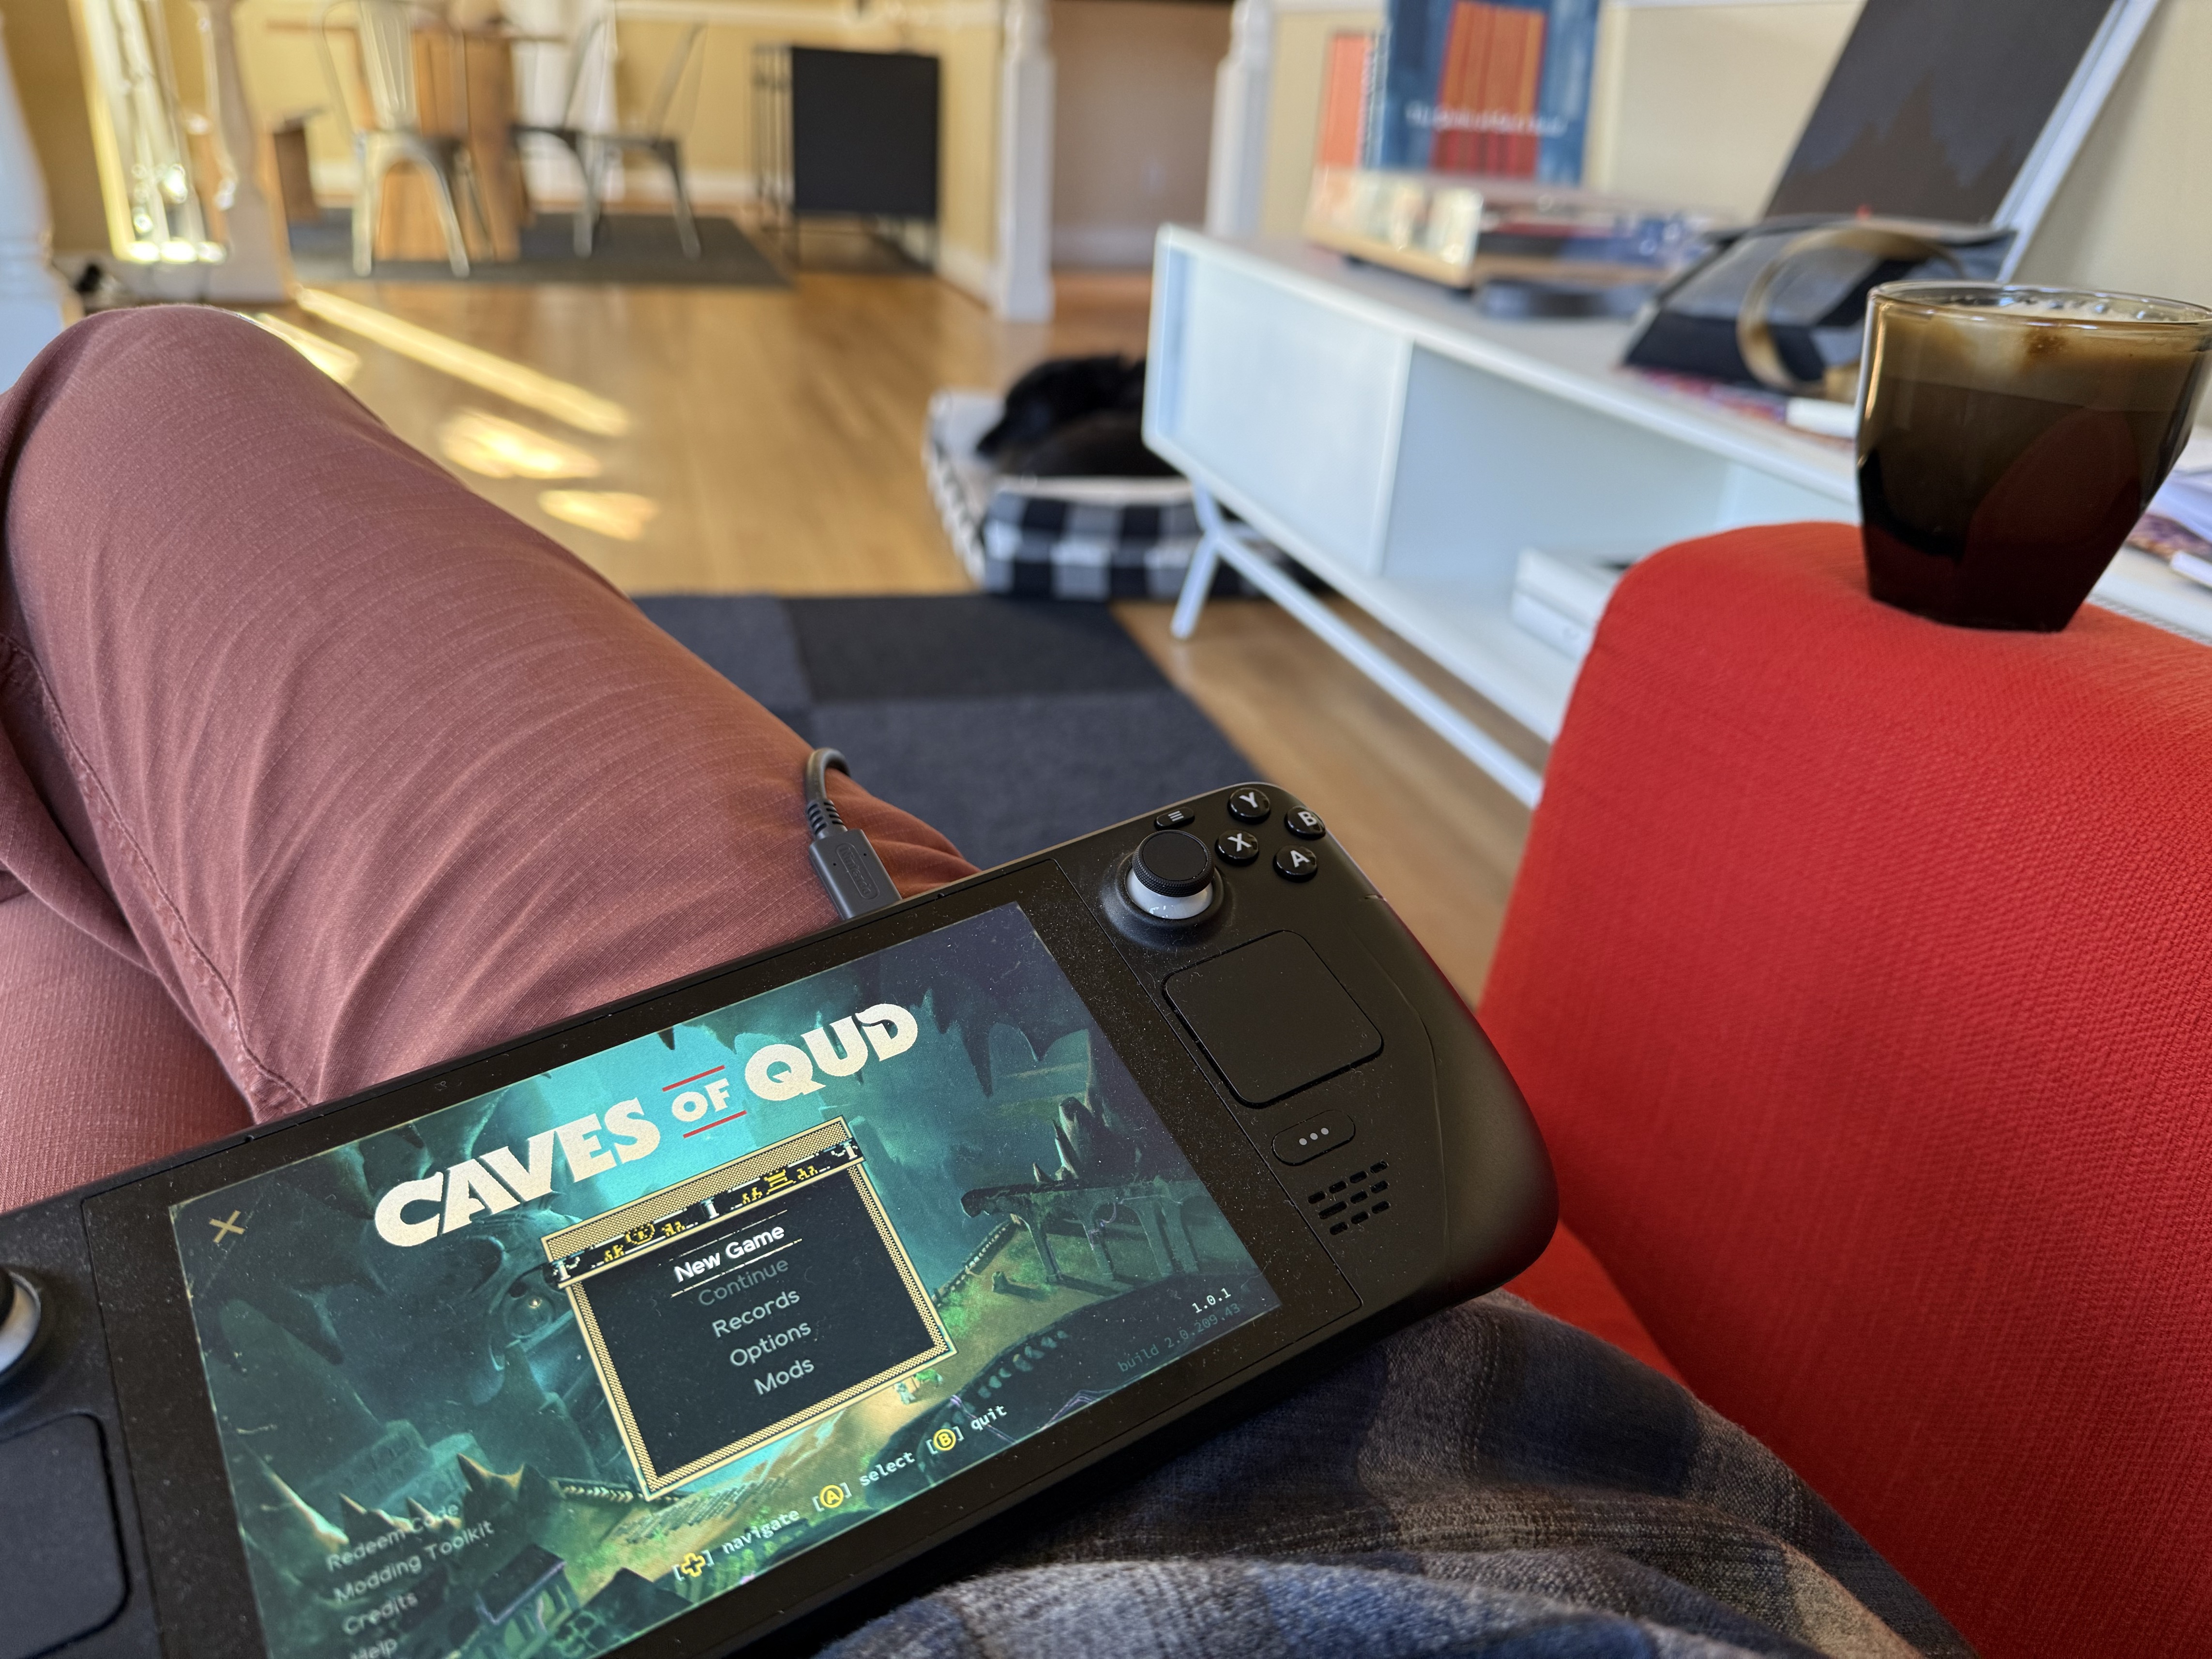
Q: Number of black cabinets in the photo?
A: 1